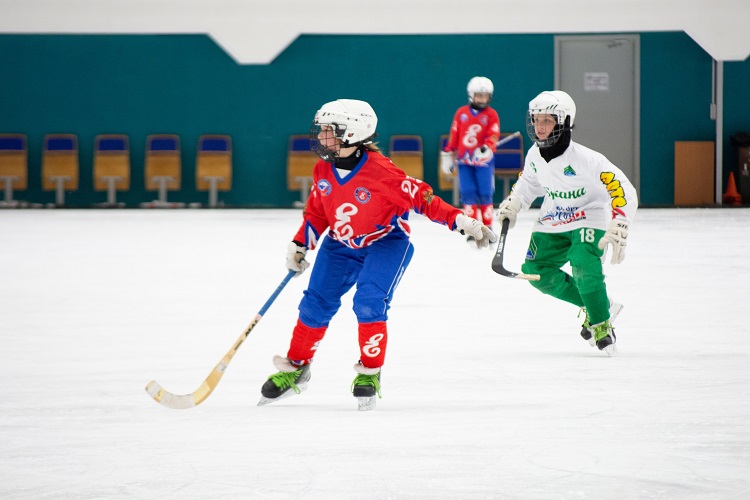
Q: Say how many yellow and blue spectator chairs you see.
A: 9